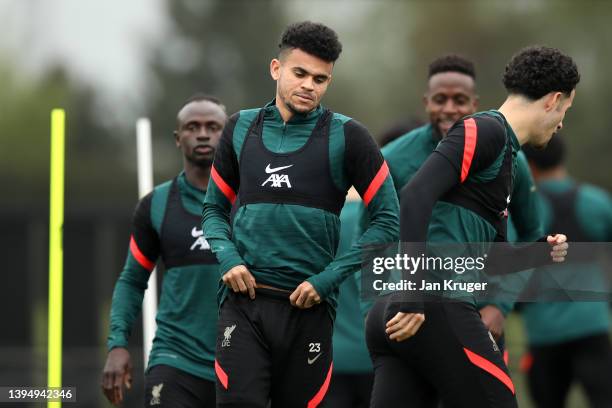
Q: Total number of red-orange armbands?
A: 4